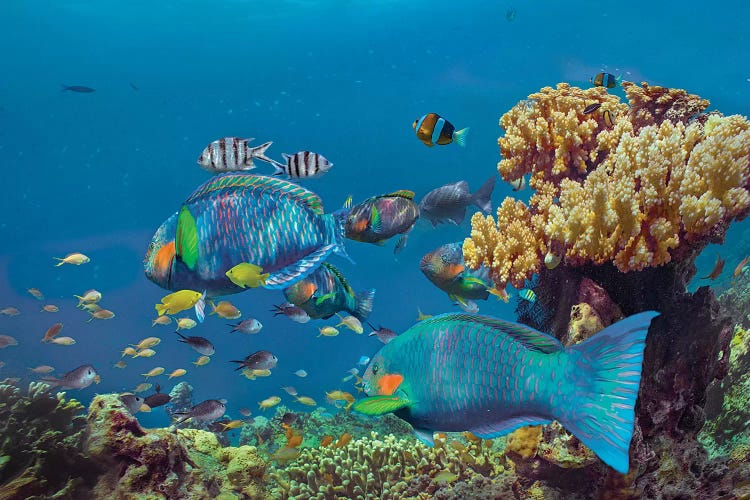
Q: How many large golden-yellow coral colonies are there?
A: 1